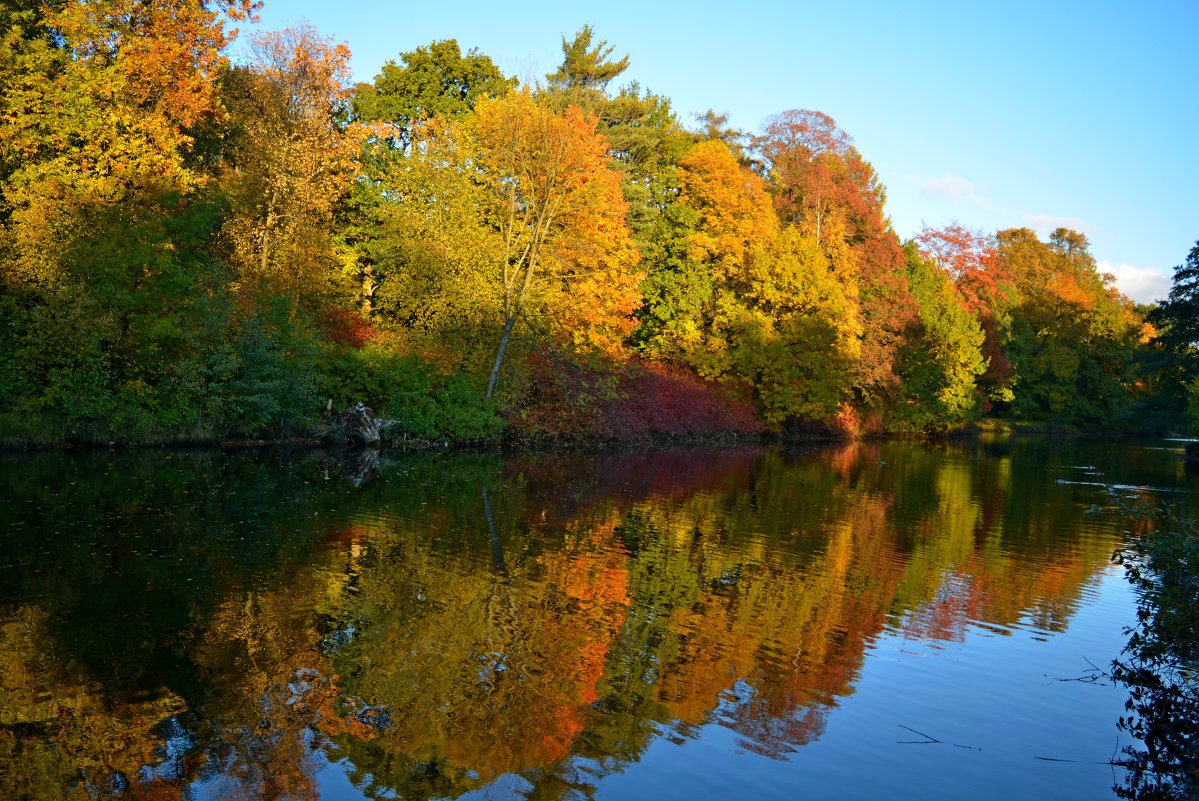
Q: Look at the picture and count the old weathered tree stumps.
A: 1